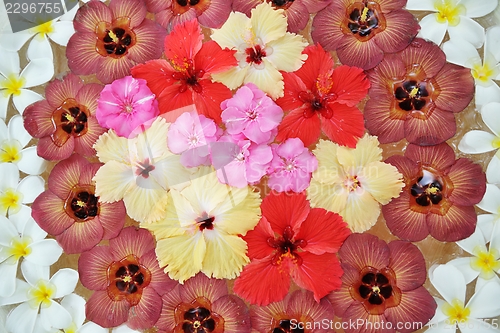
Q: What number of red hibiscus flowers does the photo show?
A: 3